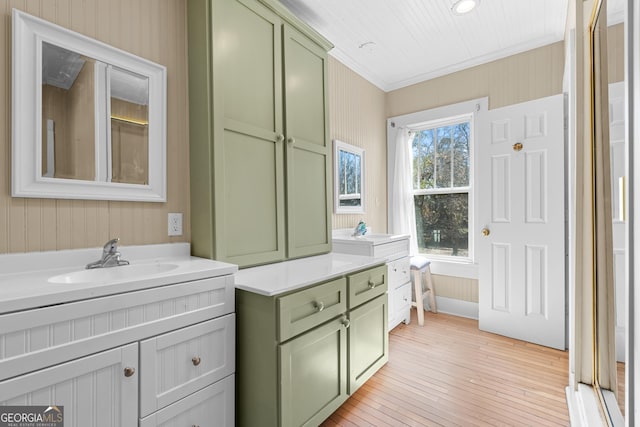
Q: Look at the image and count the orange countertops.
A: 0